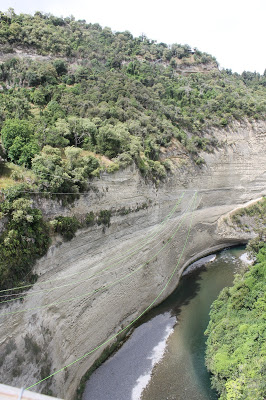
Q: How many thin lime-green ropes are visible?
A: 4